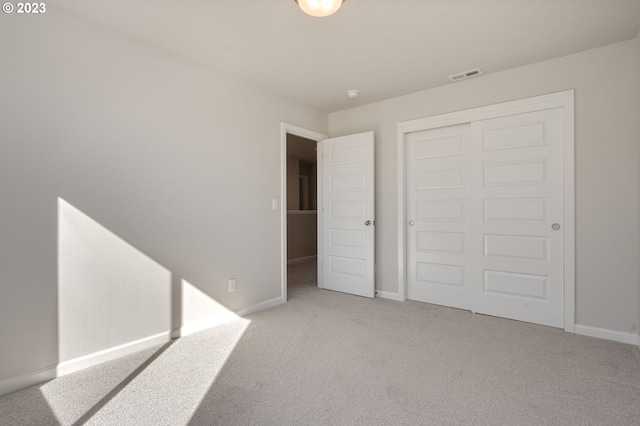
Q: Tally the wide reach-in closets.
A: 1